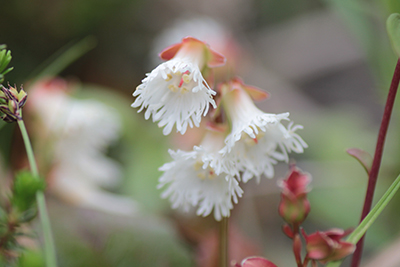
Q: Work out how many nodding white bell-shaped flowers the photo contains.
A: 3